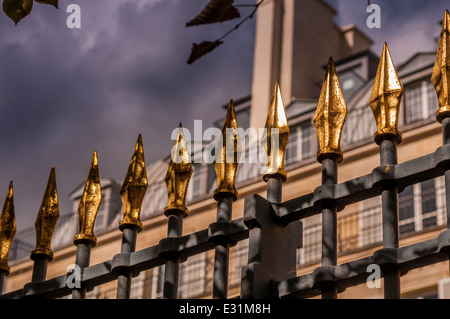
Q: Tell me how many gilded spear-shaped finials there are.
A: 10